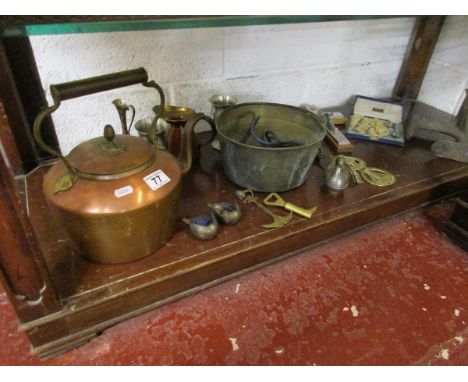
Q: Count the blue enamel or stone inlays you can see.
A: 2